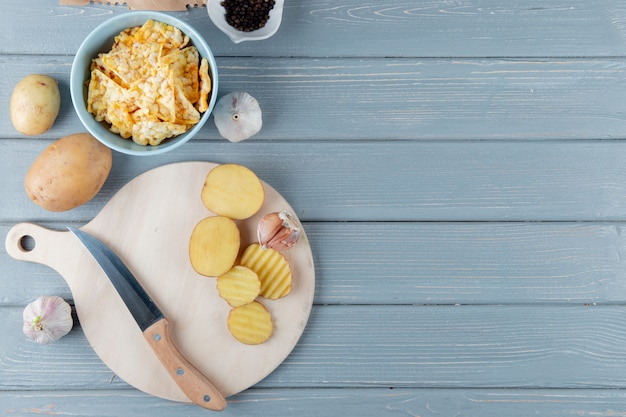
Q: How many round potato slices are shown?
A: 5